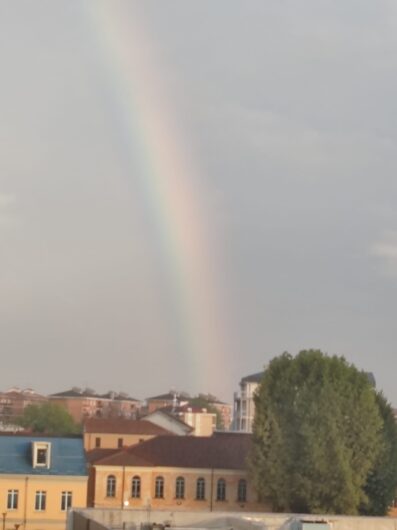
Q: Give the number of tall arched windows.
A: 7